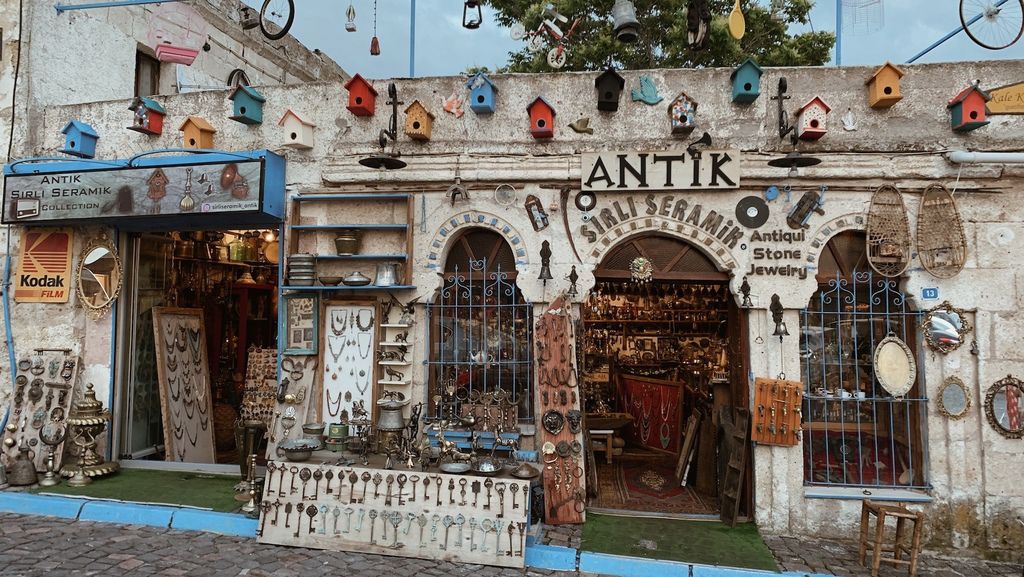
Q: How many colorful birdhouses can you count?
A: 15